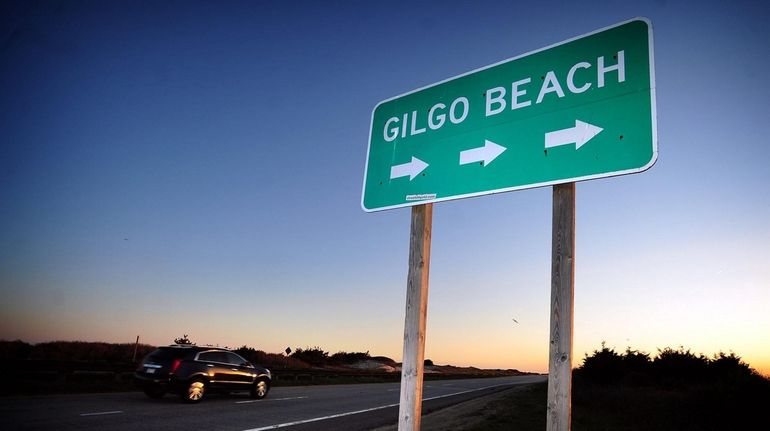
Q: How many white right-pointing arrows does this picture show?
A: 3